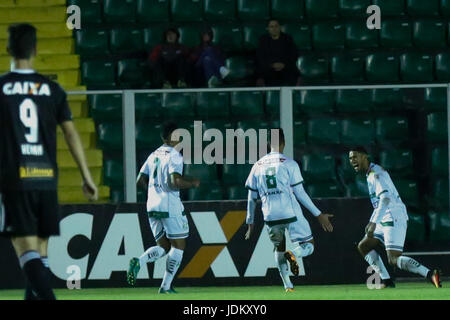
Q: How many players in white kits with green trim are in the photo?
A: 3